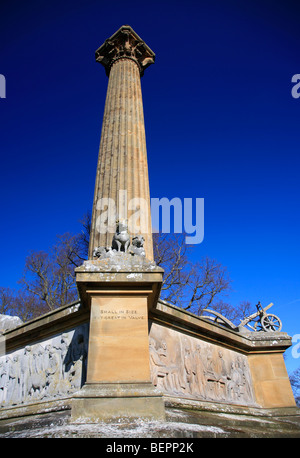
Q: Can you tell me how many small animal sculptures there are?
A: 3